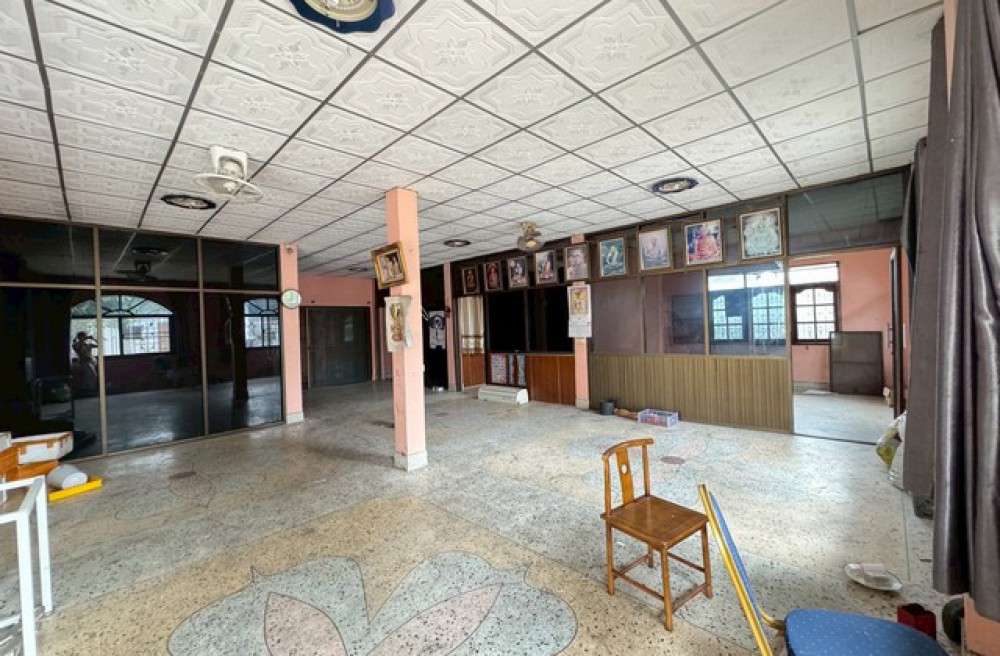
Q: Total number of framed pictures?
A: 10